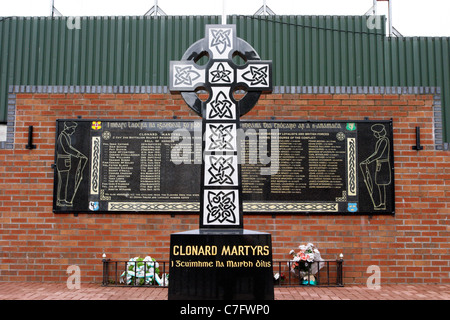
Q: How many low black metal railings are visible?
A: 2